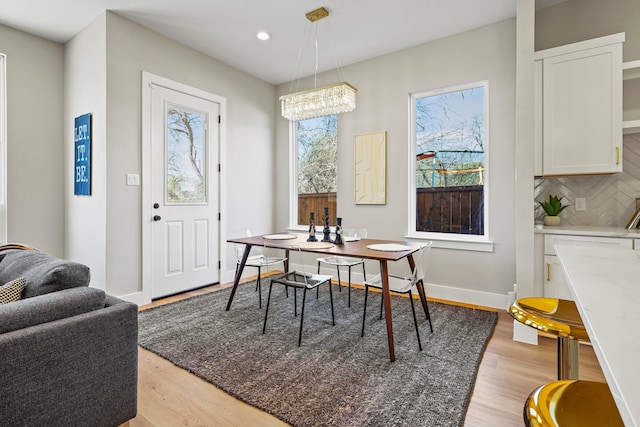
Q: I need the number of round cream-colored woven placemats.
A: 4